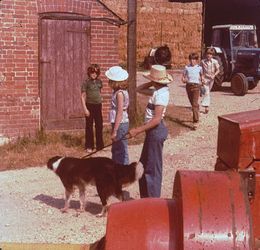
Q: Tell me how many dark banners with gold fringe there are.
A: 0